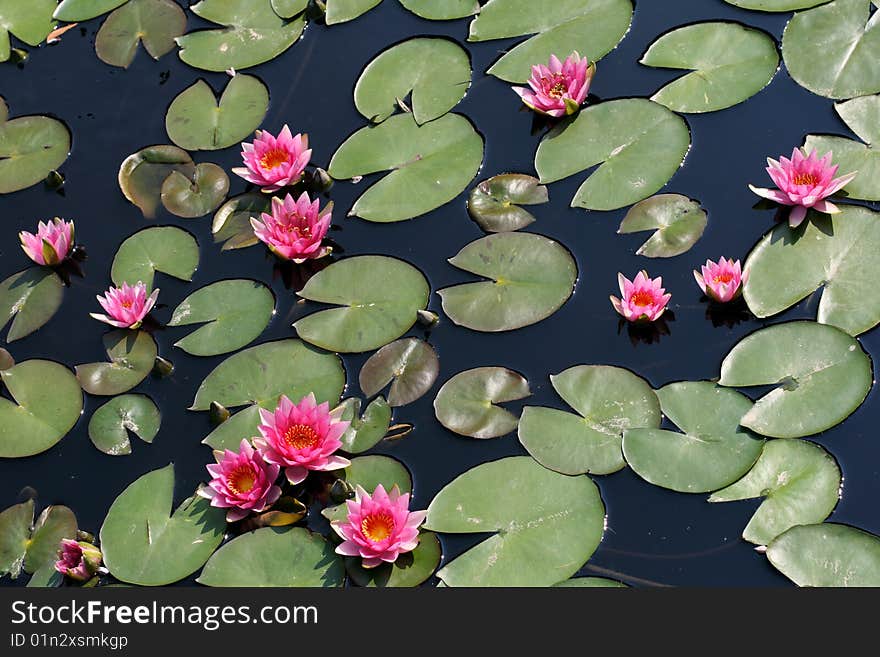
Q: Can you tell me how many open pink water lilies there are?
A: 11